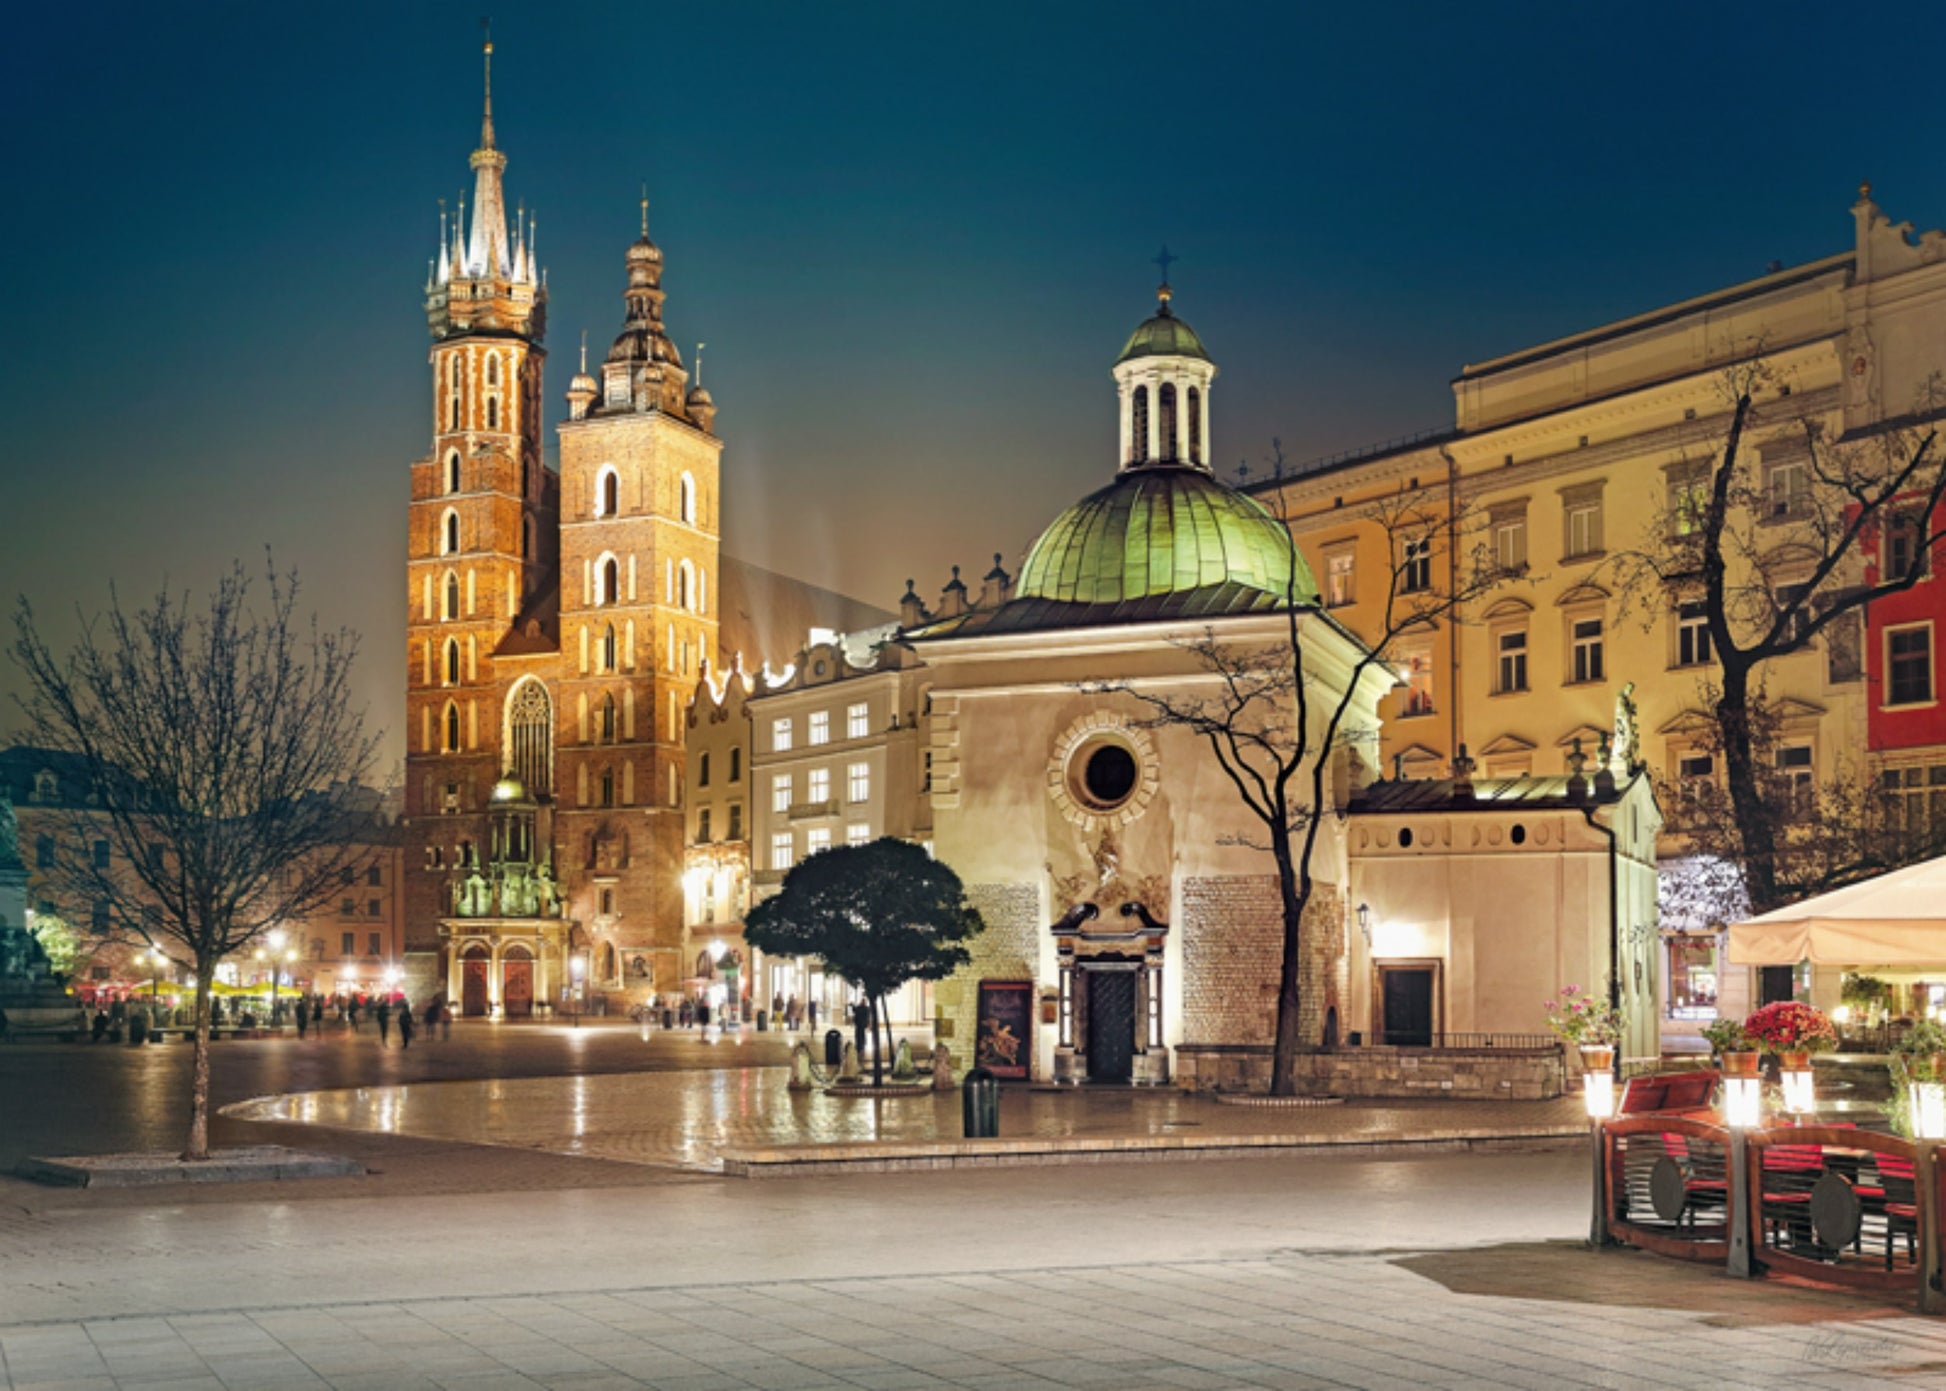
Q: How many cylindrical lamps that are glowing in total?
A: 4